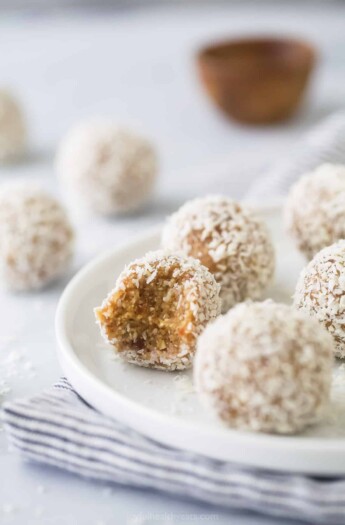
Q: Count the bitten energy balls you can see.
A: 1